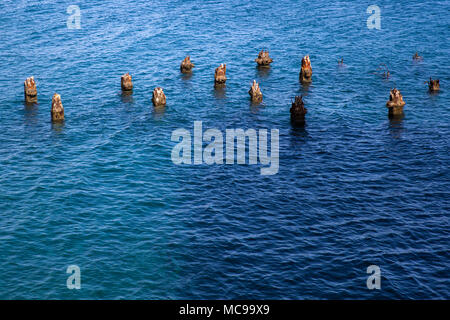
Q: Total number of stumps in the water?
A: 12